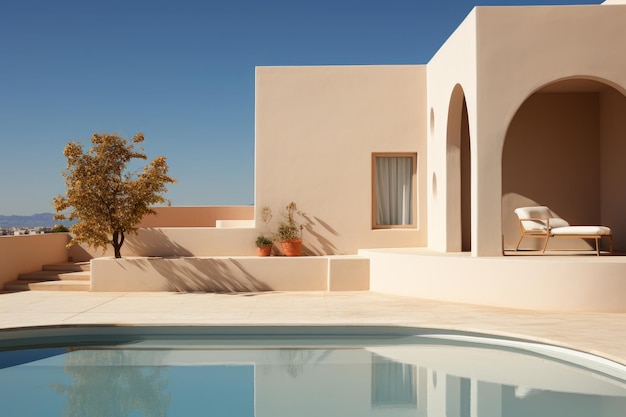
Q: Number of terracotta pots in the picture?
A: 2